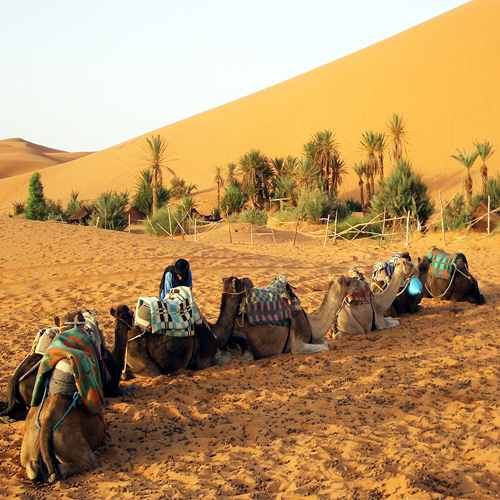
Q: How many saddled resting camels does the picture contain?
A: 7